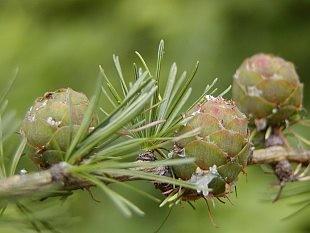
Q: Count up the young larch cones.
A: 3